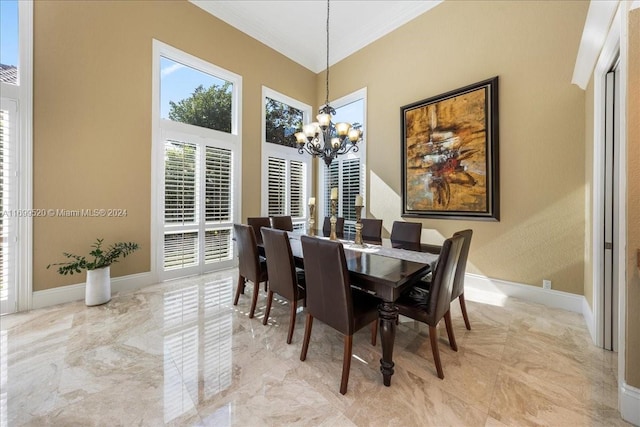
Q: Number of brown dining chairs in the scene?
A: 10